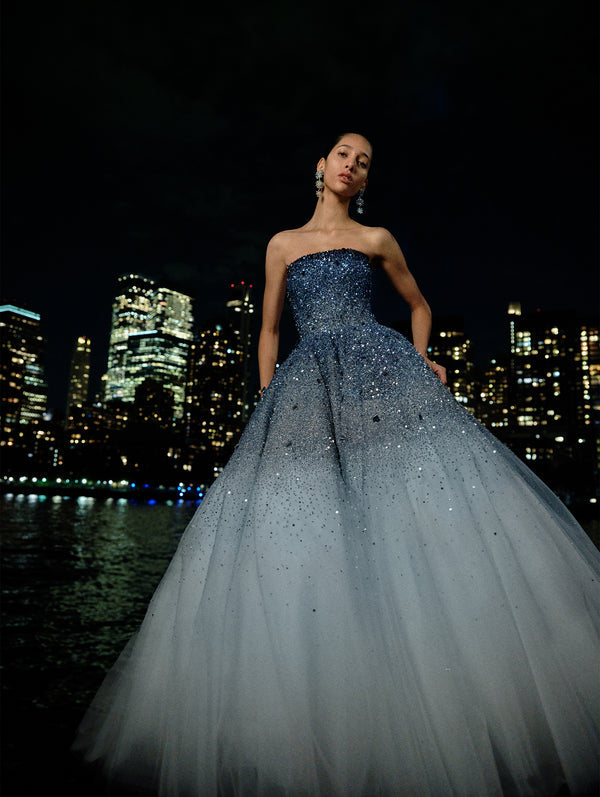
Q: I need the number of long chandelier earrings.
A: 2